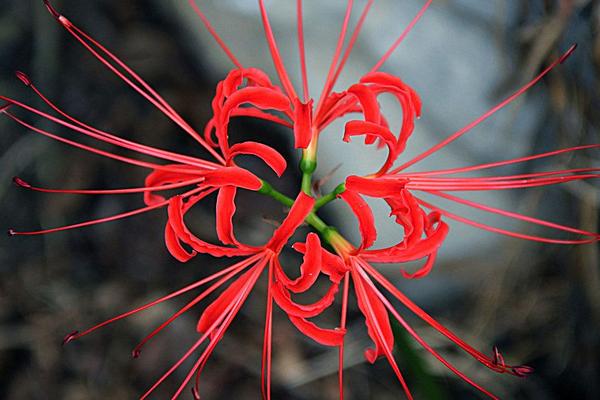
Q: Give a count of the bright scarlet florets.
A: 5